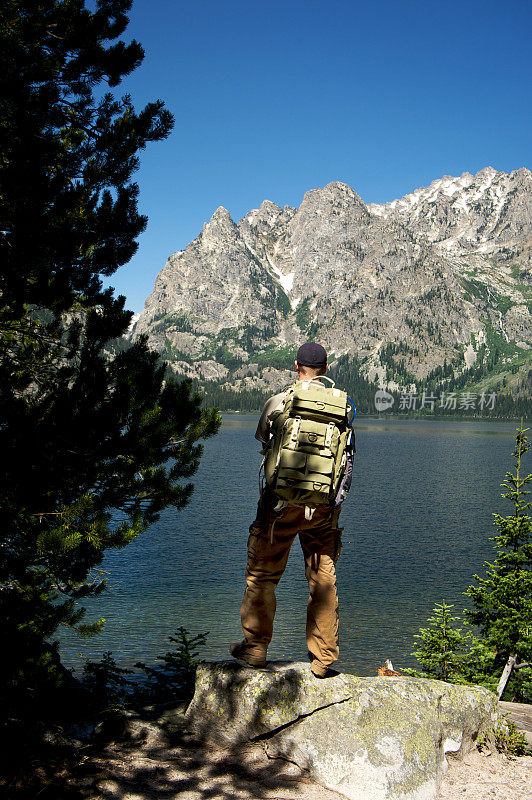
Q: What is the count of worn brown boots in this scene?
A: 2